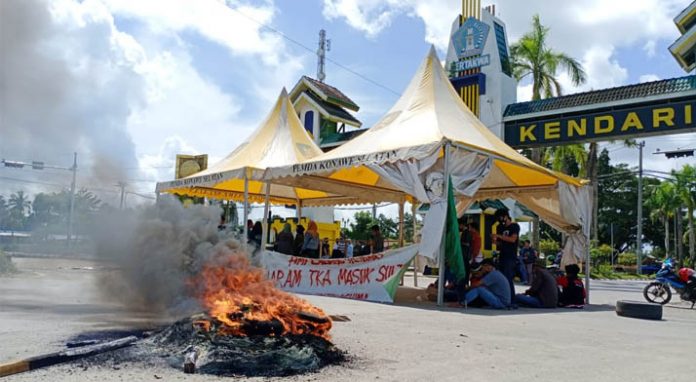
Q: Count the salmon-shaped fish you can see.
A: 0